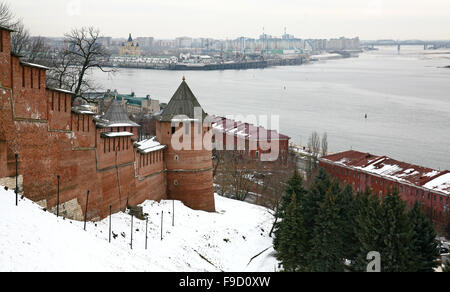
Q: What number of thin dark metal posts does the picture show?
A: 8